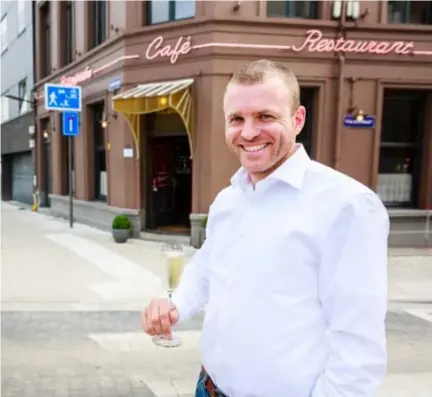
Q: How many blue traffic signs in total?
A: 2